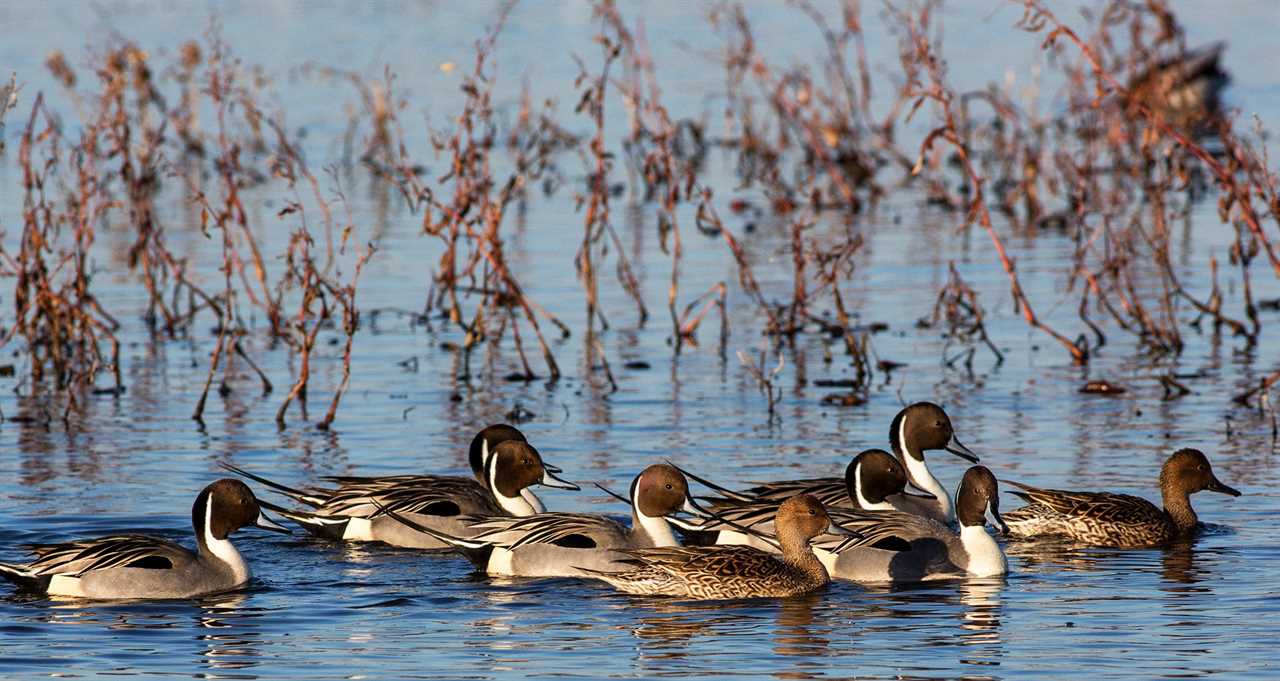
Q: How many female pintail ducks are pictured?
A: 2